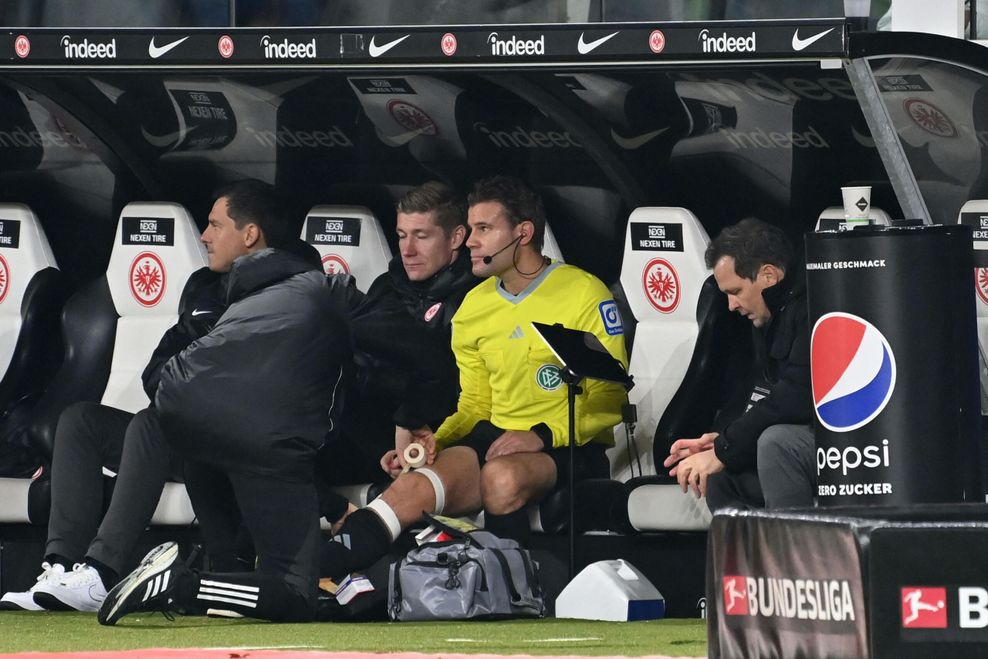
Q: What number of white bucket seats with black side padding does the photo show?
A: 7